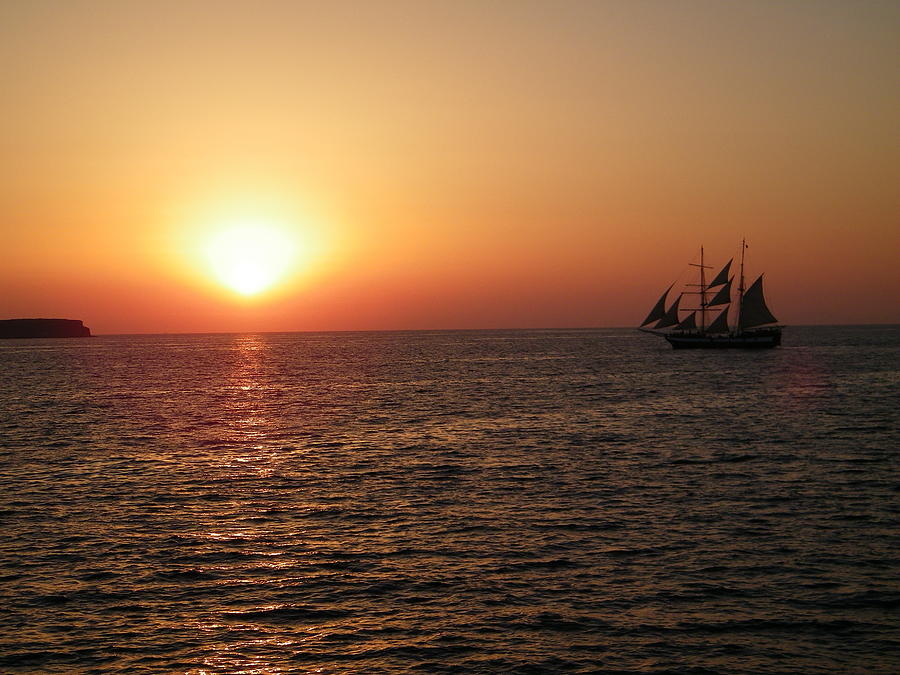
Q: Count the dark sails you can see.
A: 7